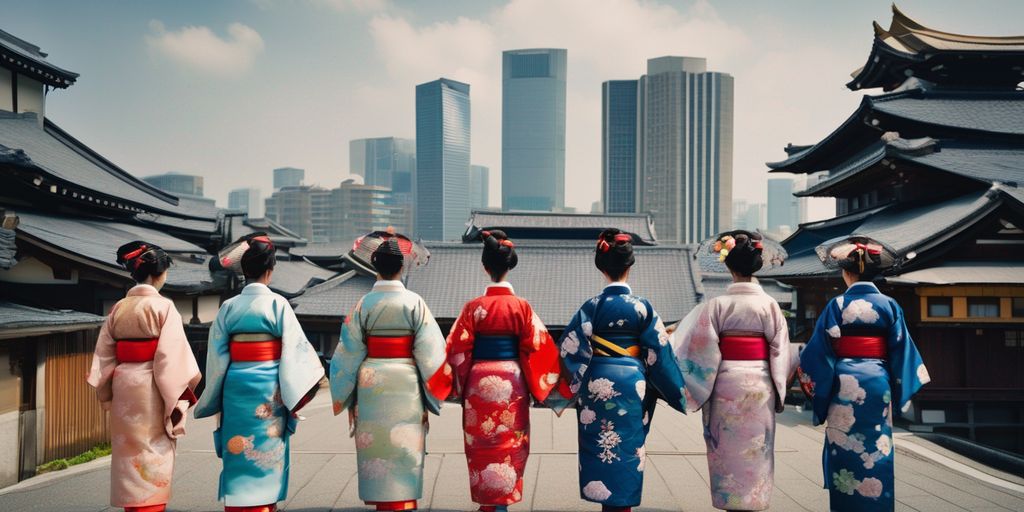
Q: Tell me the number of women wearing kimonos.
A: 7